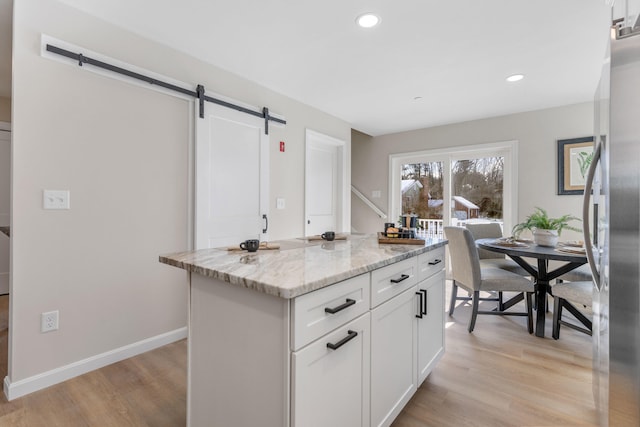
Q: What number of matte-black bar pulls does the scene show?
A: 6